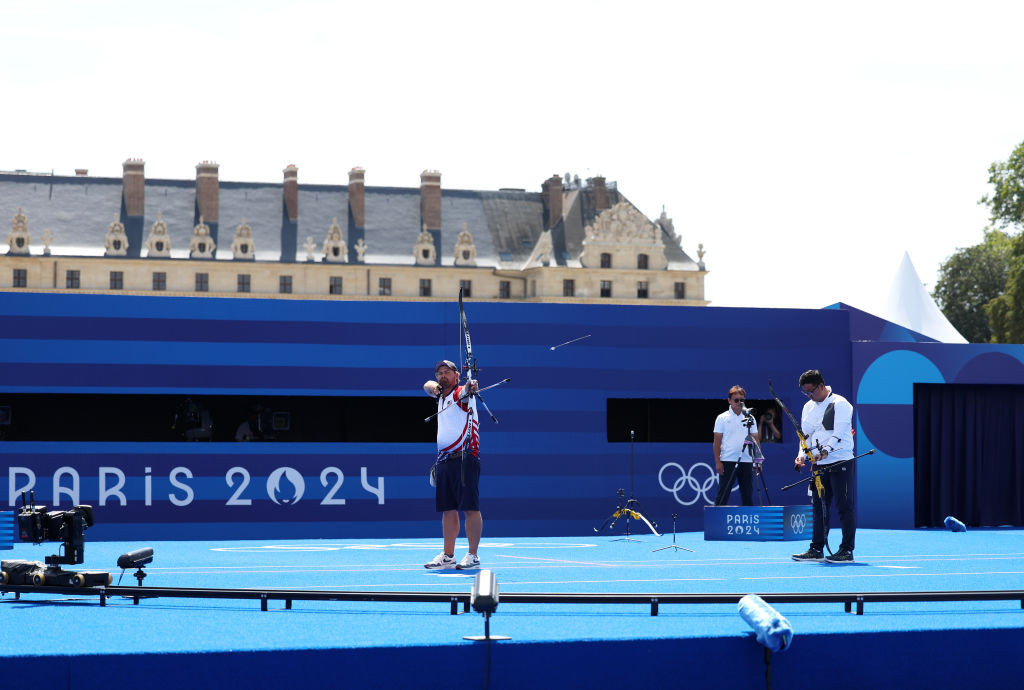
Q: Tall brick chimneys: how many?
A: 7